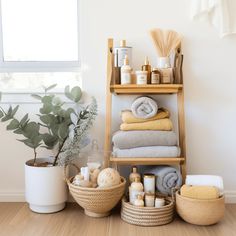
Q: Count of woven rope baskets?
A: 3